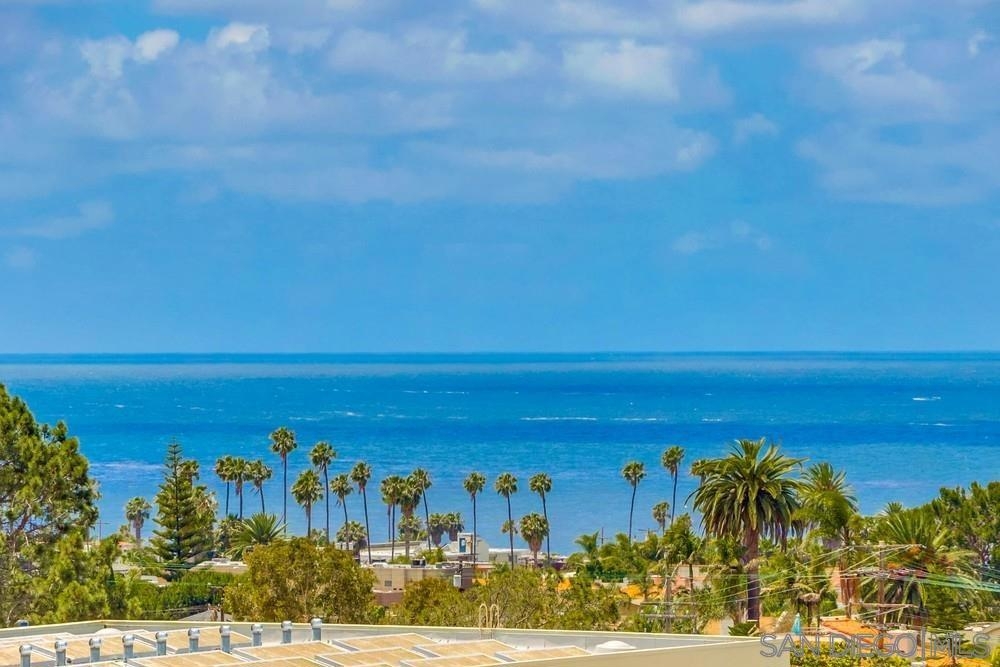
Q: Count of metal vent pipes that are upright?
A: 10